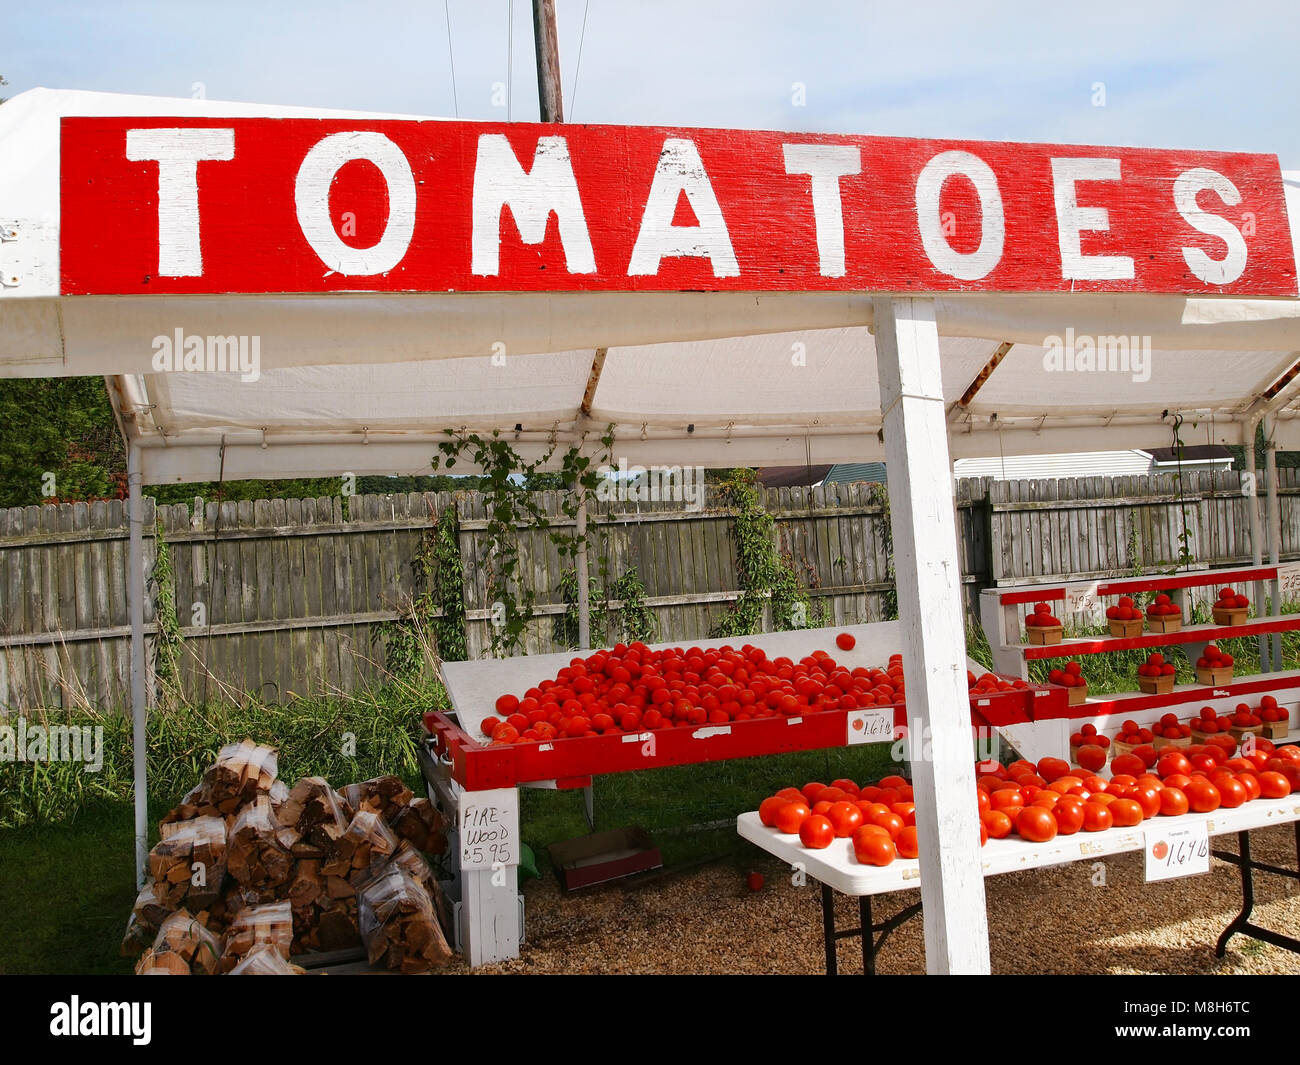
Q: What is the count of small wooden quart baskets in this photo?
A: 13